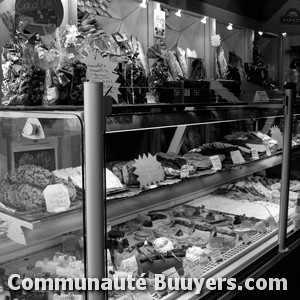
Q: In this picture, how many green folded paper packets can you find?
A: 0